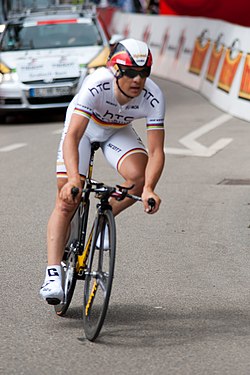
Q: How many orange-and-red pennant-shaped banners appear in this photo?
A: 4